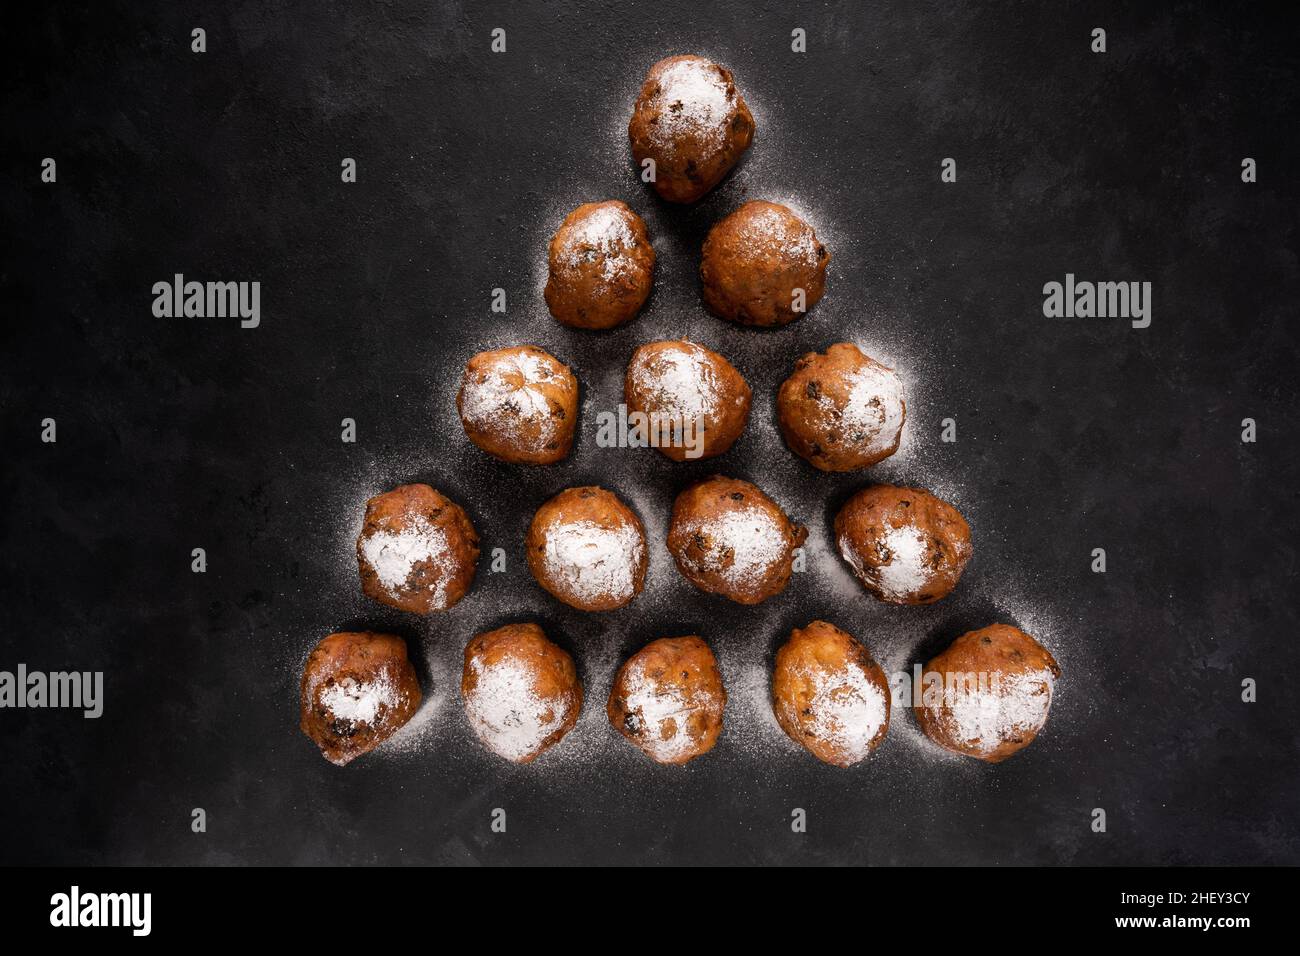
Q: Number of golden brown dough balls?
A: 15